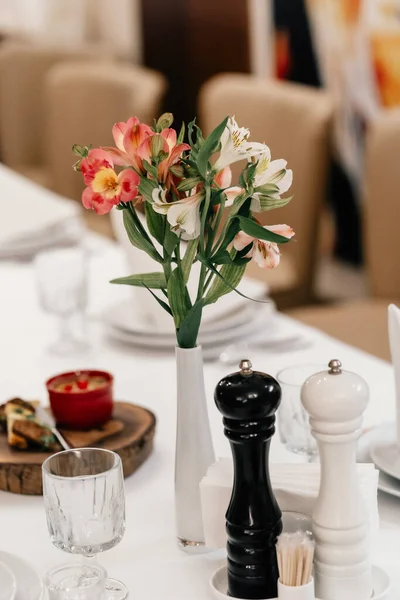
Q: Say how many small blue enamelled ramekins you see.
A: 0